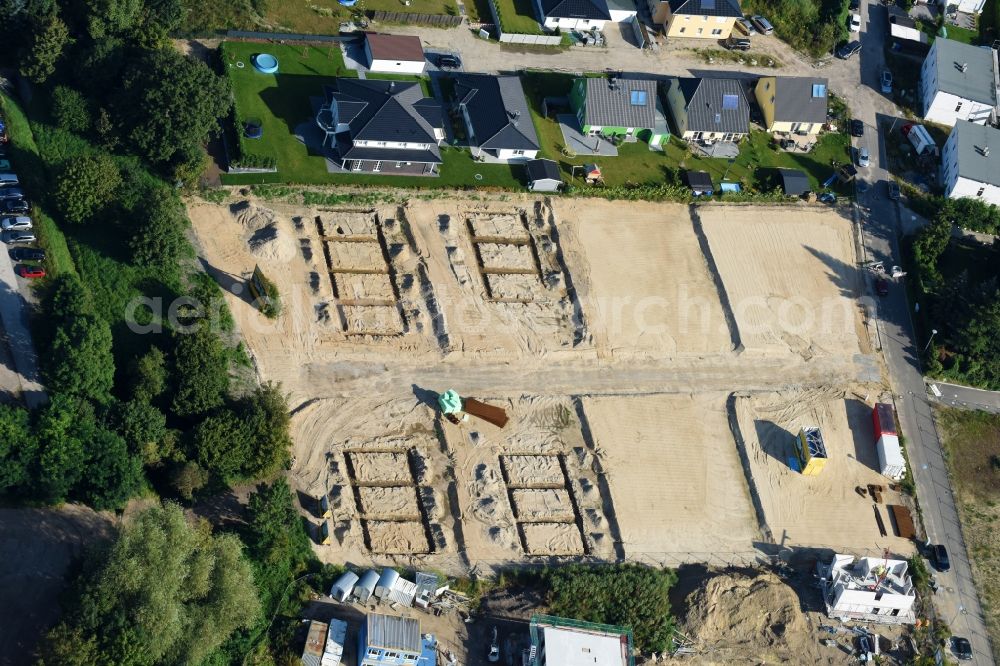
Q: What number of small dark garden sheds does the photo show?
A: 3